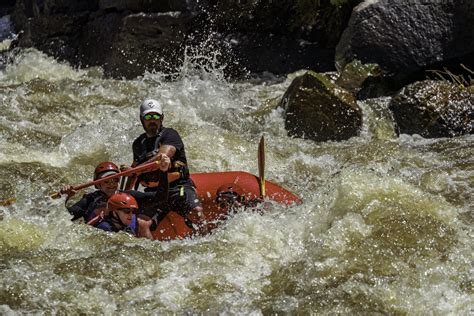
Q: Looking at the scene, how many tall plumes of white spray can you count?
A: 1